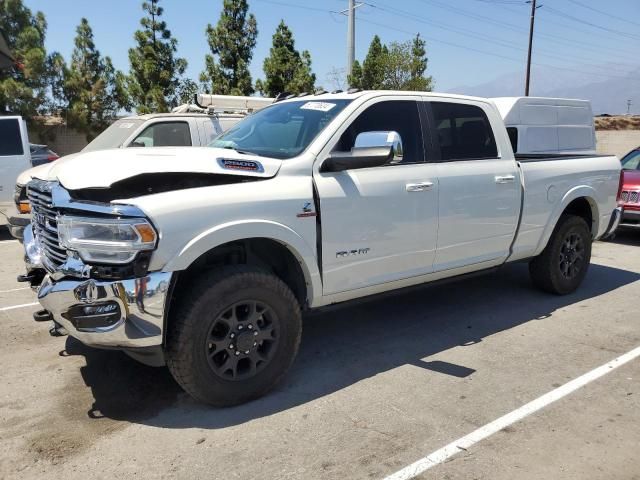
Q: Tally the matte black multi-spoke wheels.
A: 2